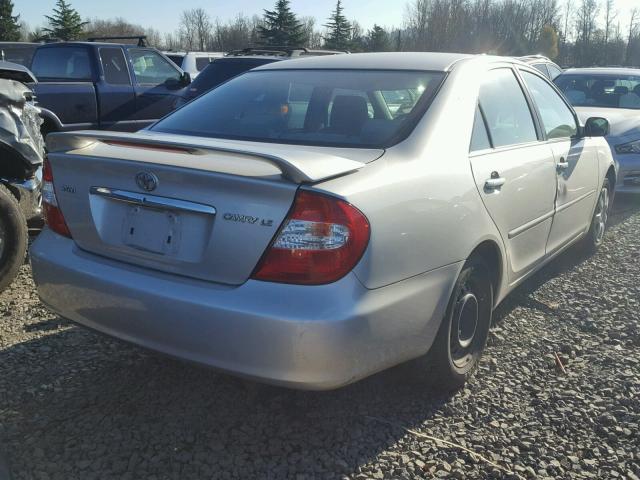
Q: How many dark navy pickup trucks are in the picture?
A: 1